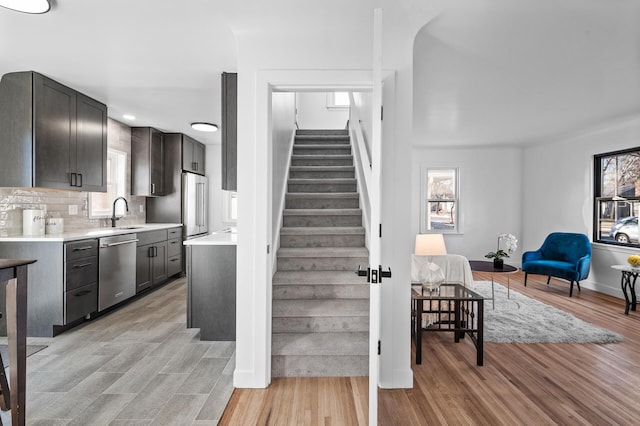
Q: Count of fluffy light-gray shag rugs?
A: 1